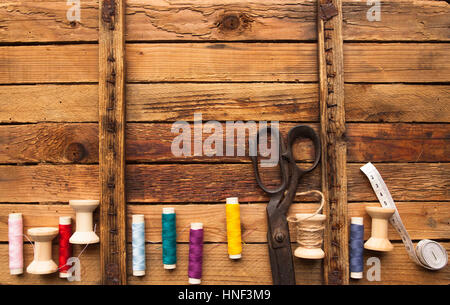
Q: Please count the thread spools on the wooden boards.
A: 11